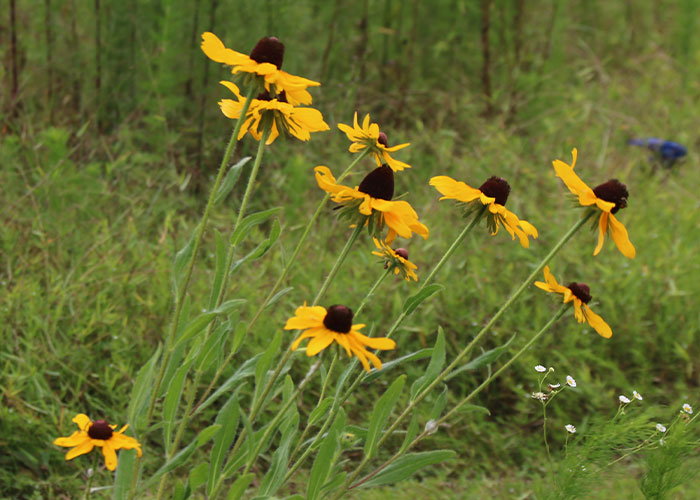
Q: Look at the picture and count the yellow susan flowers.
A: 10